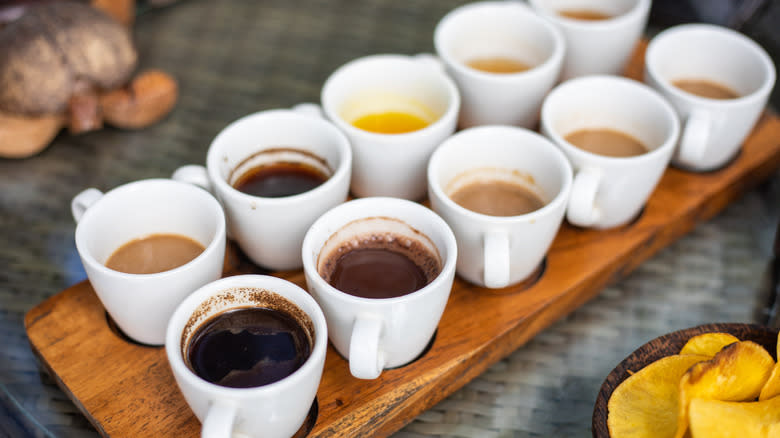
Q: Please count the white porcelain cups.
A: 10